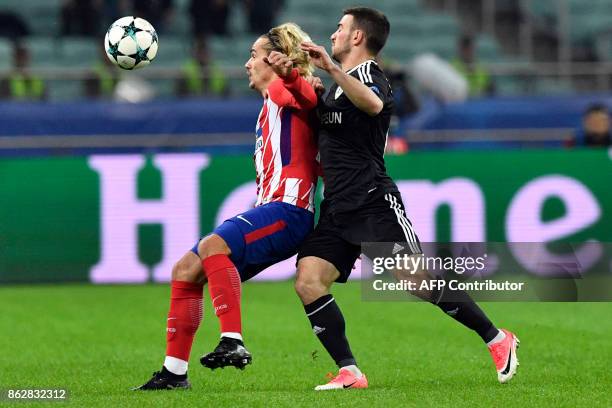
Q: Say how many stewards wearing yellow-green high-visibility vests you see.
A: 4